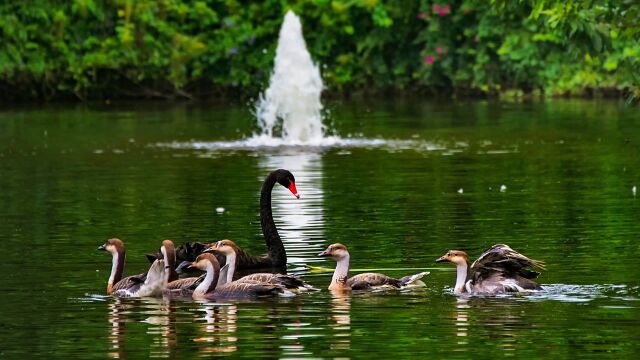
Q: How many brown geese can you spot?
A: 6